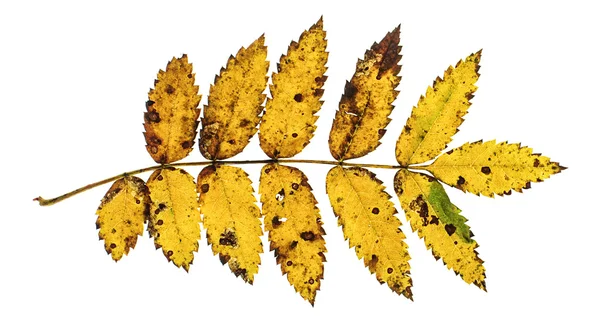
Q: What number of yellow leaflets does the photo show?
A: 12